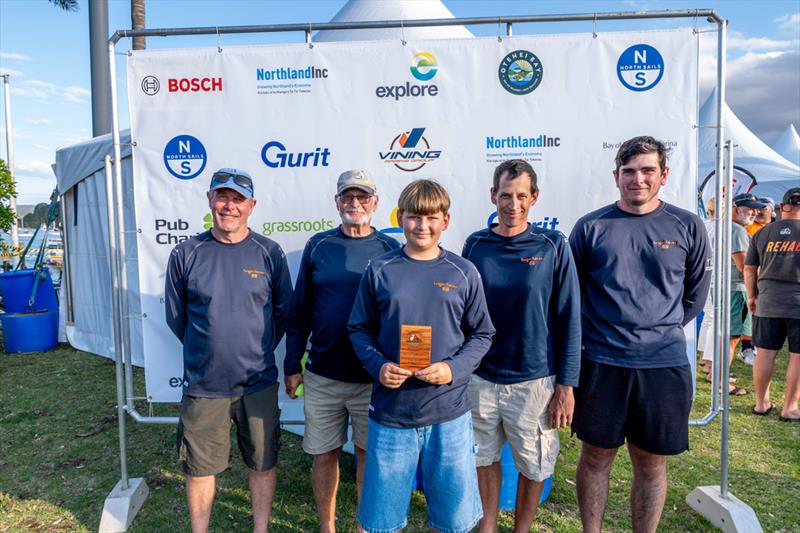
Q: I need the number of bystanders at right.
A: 4